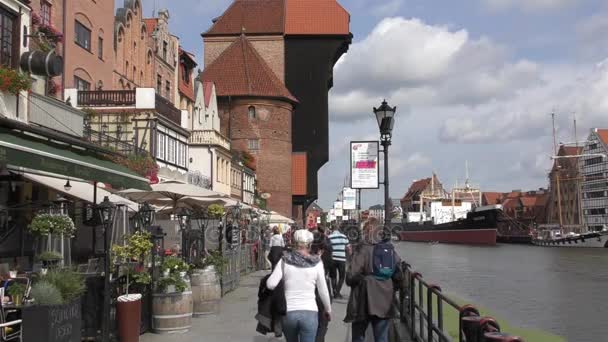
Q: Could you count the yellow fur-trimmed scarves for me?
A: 0